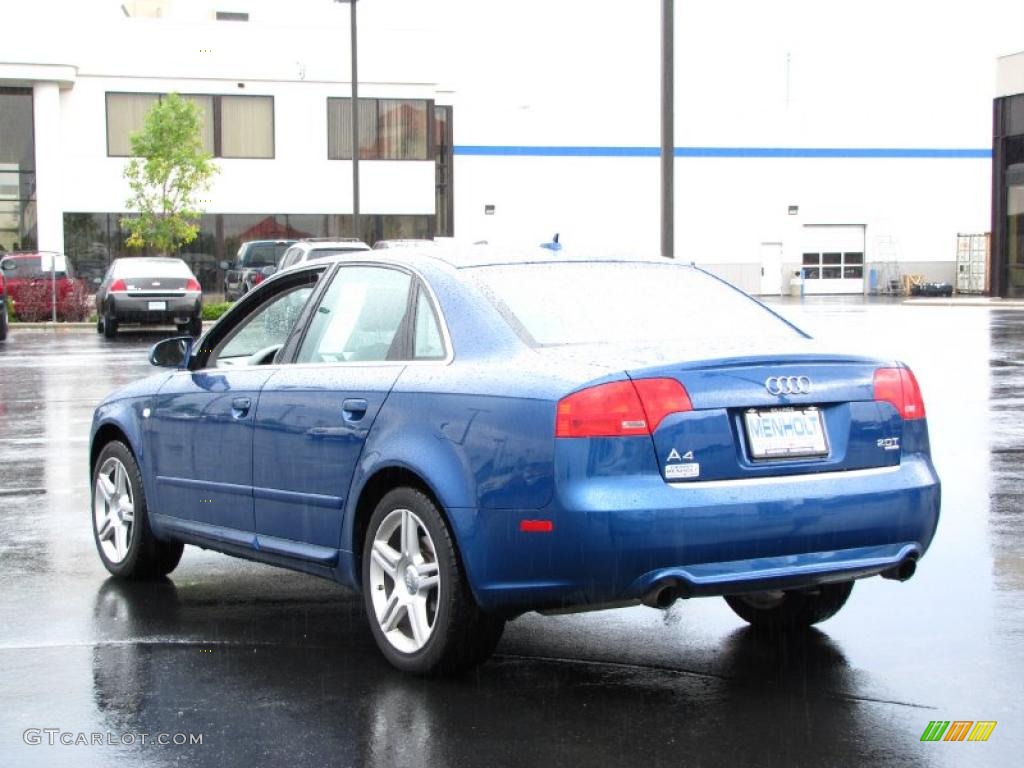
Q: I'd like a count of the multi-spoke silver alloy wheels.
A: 2